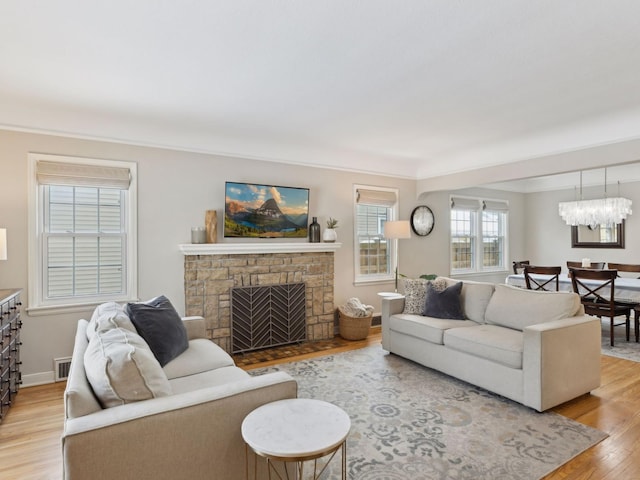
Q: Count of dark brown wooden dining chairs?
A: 5